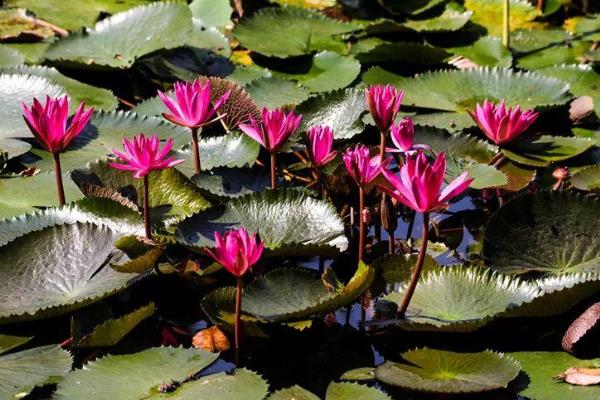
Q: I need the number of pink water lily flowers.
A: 11